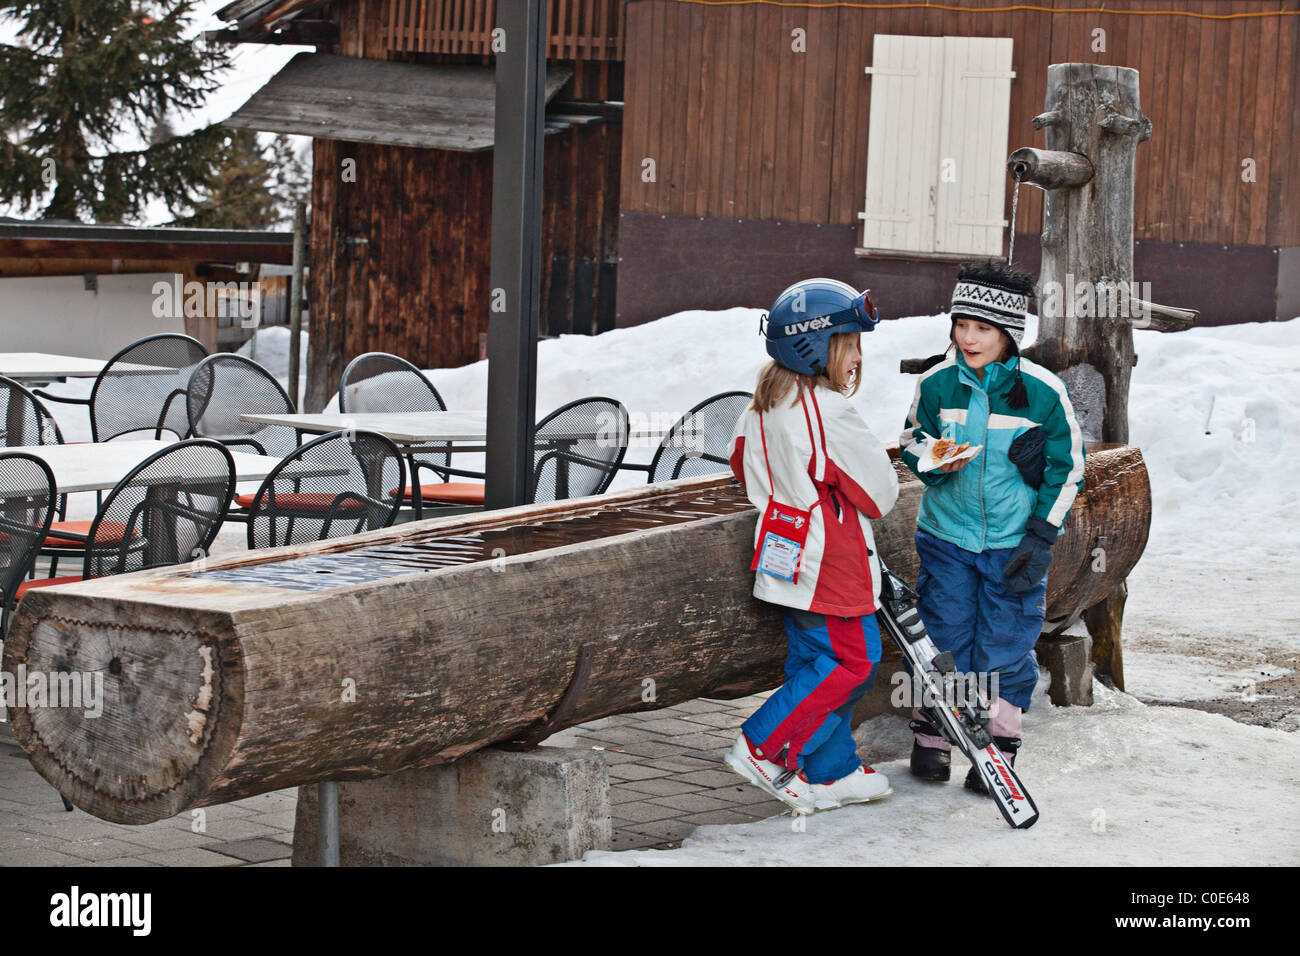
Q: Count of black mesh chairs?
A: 9